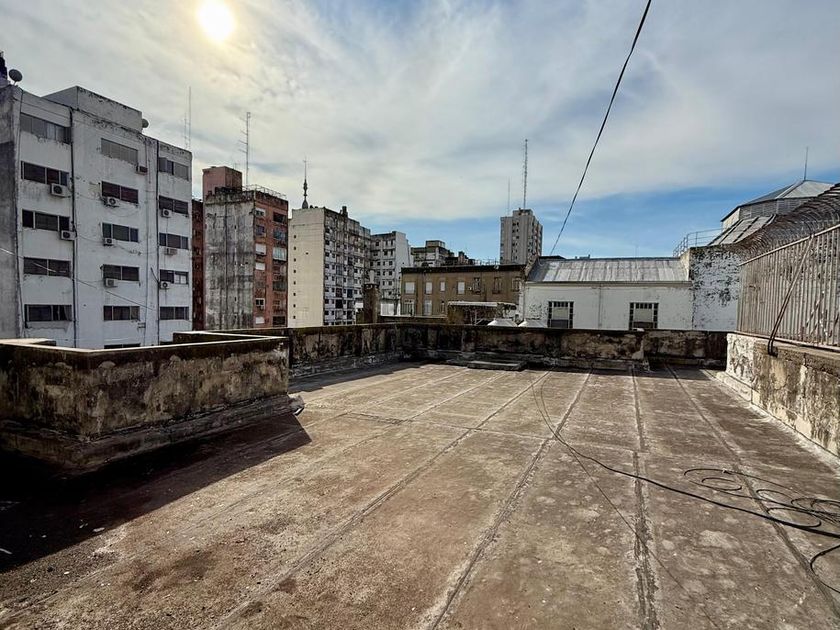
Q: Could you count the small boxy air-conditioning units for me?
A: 9